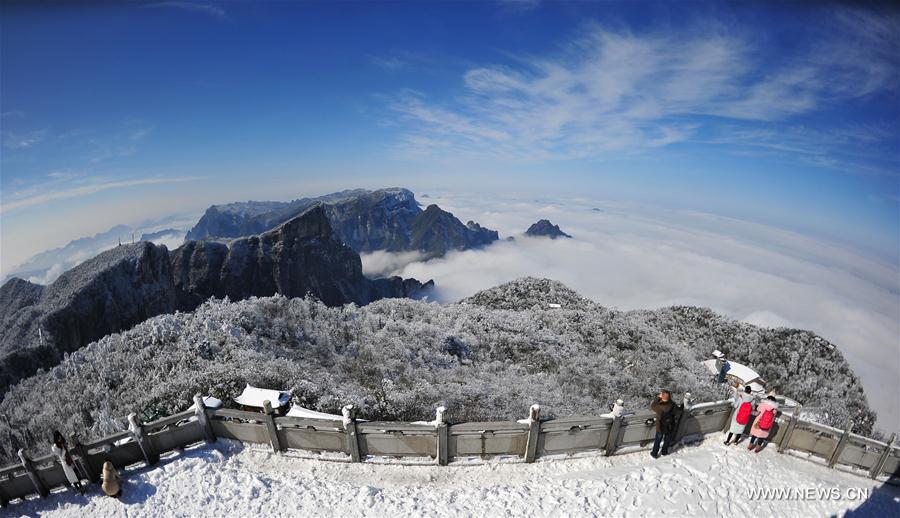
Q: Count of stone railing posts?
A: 14